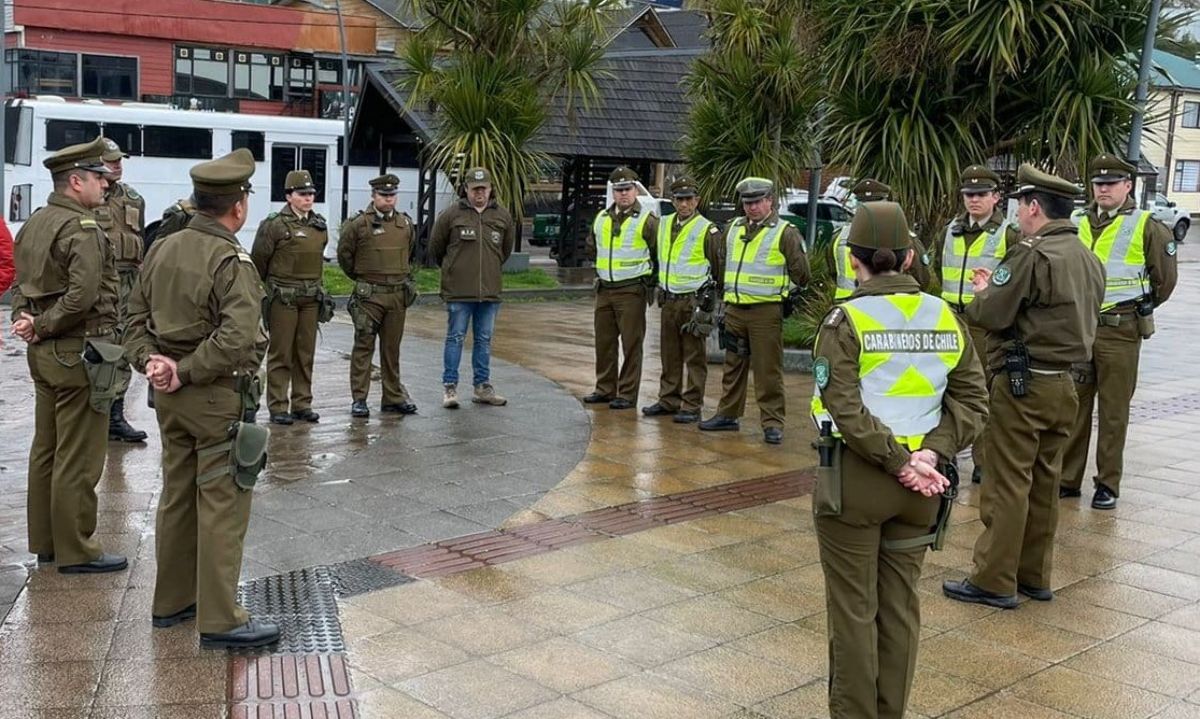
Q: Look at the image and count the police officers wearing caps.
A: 14